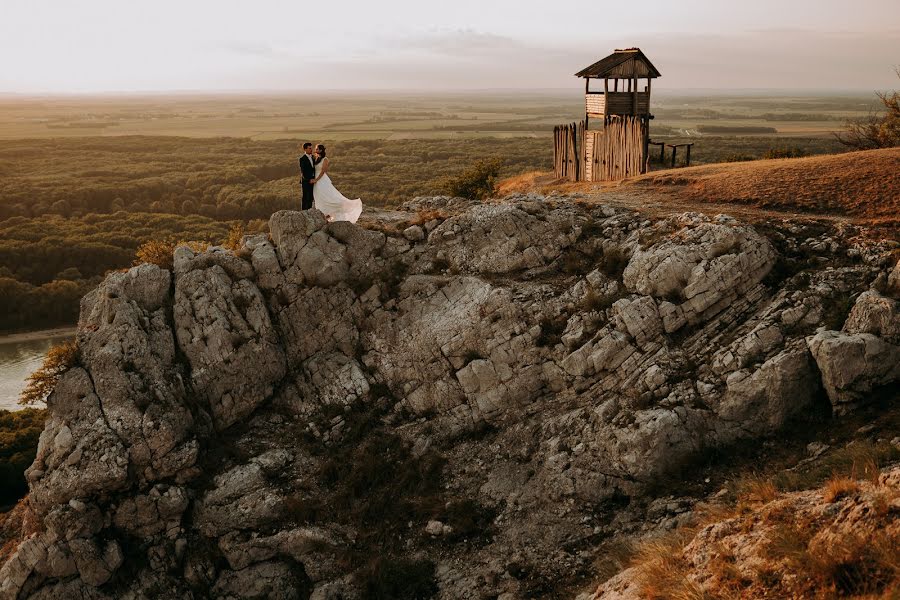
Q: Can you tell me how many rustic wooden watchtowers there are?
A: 1